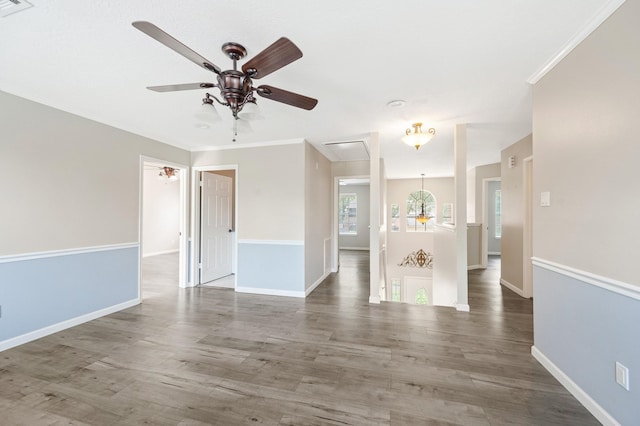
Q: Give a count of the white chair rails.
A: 3